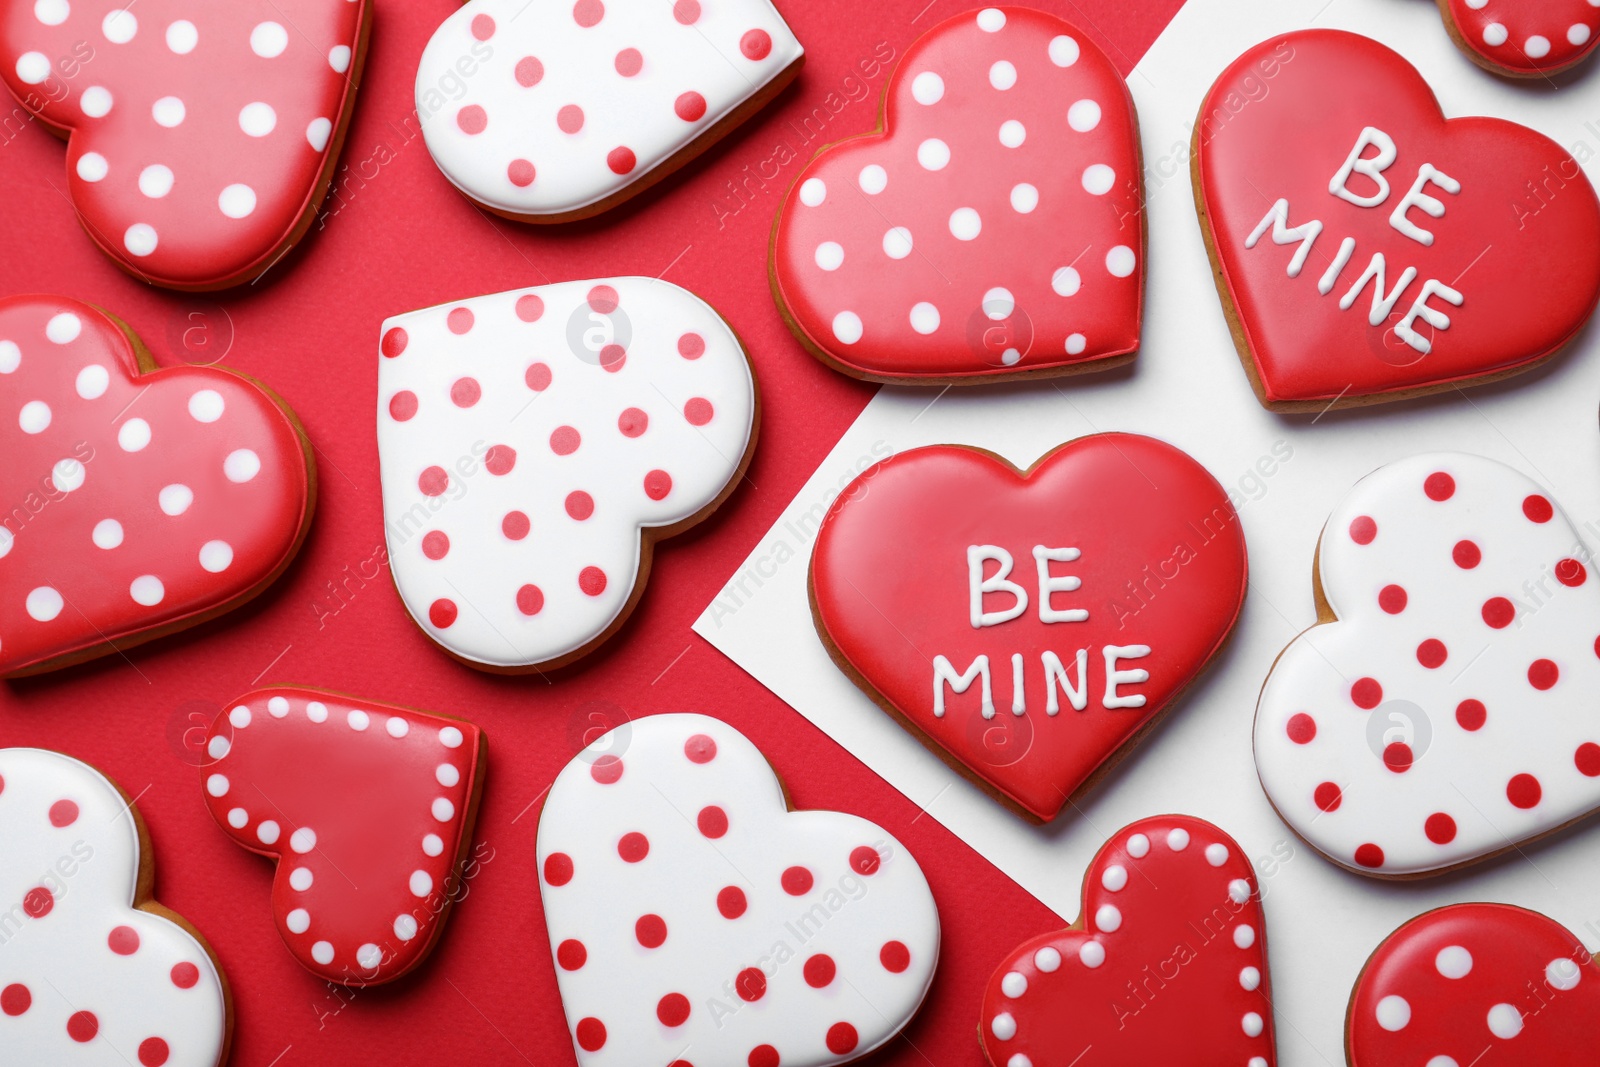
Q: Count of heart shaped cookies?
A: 14